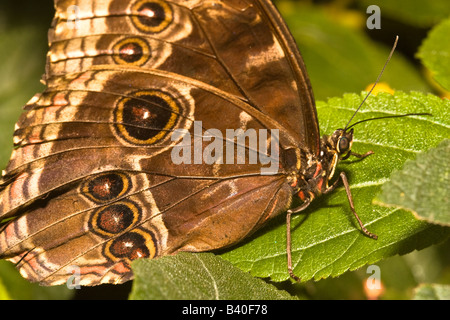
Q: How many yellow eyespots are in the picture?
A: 6